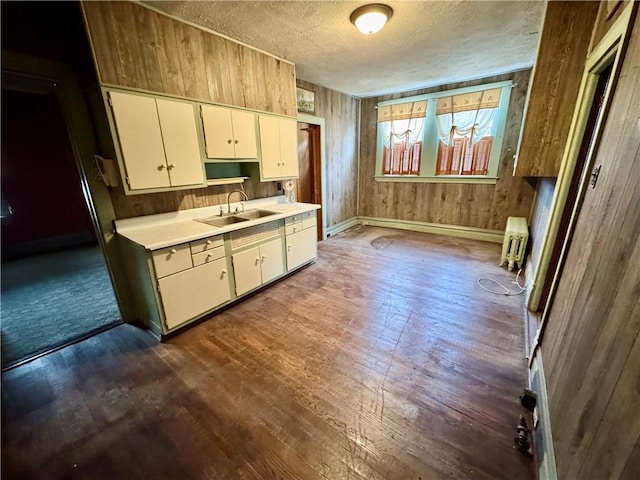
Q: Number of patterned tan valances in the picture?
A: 2